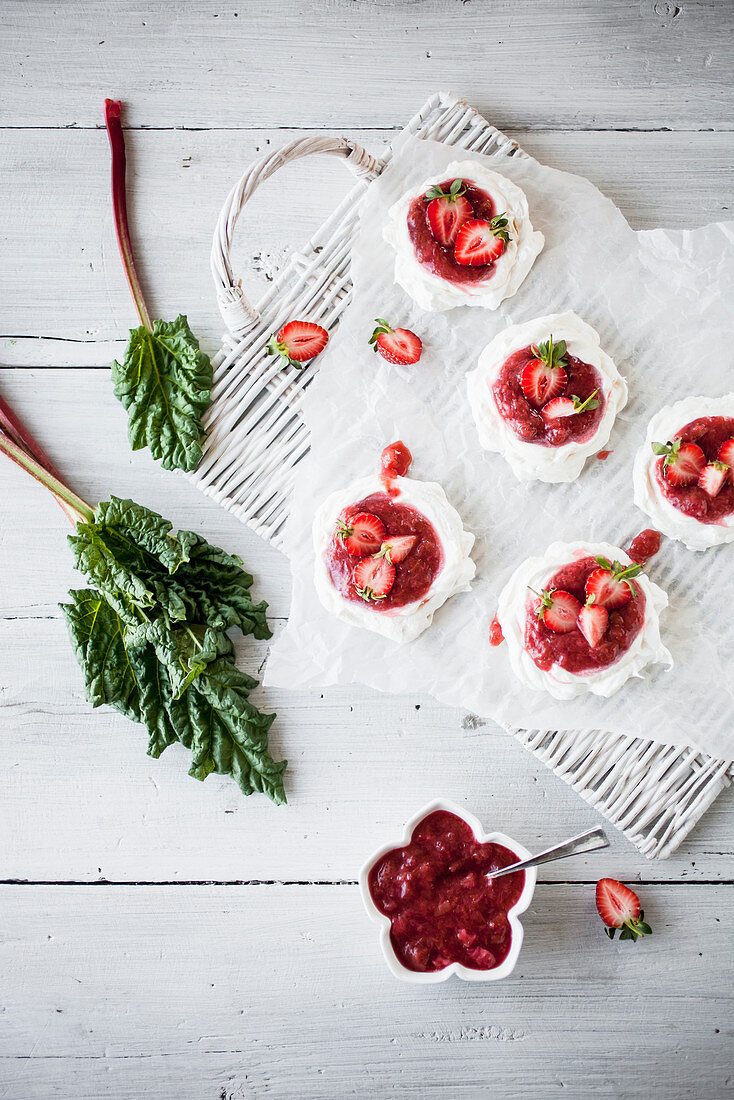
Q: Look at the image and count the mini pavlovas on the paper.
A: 5